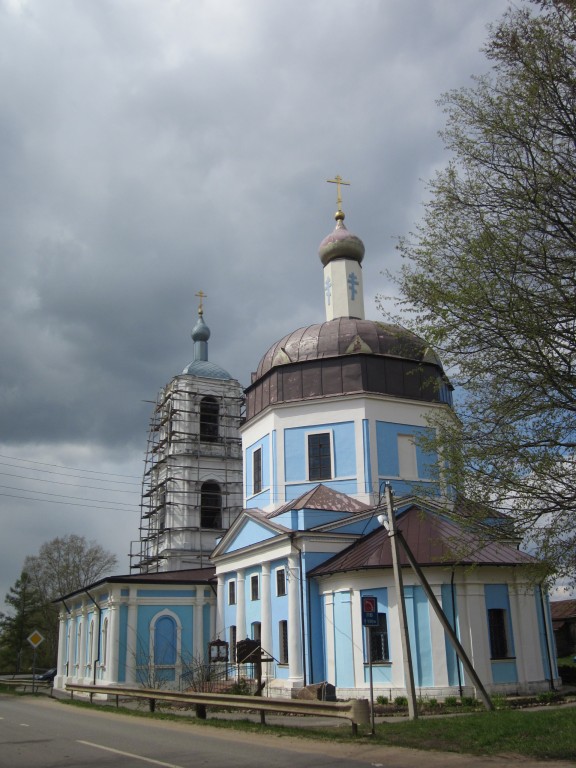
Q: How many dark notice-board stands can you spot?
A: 2